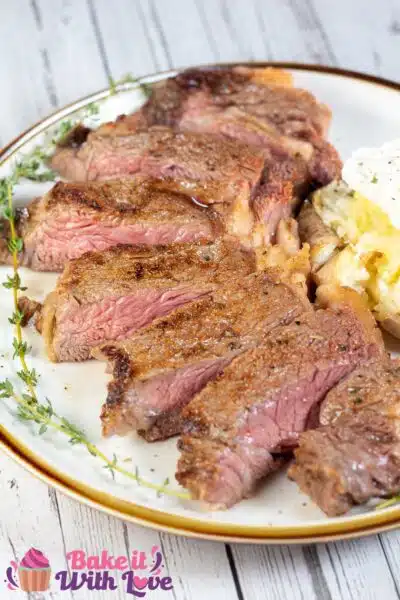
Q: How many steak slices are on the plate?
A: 7